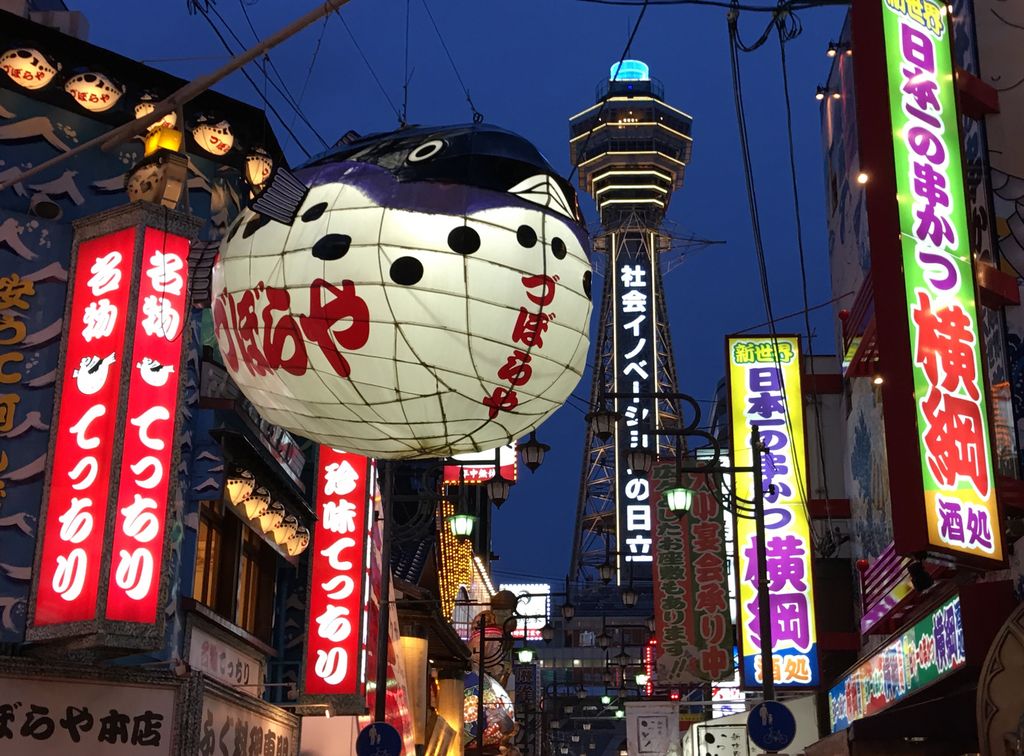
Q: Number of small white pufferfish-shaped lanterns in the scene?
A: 10